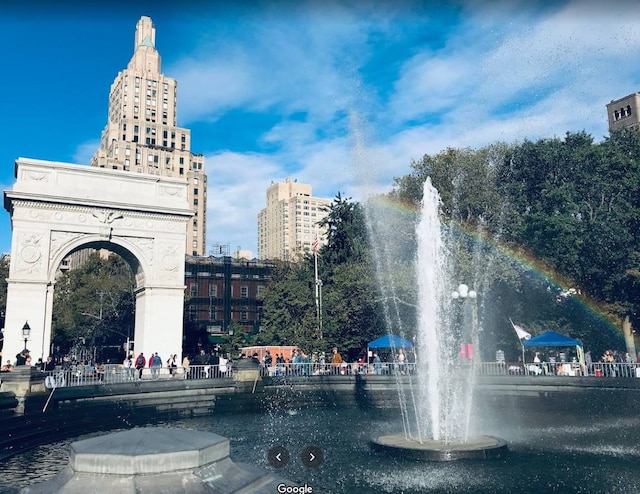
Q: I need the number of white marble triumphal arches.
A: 1